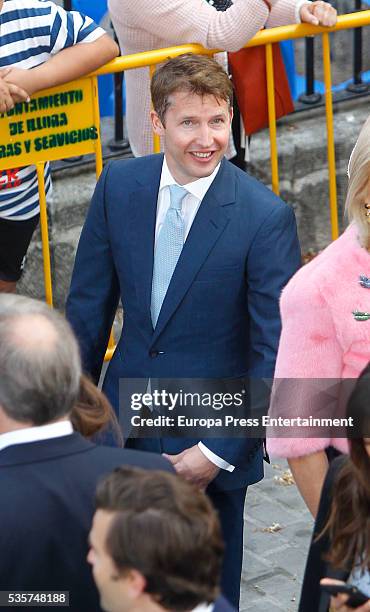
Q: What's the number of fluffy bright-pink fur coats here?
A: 1